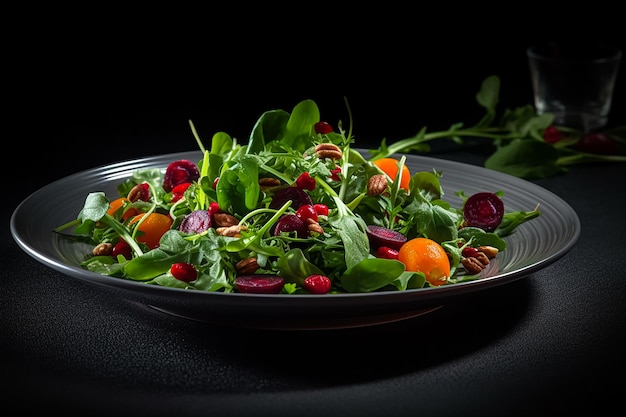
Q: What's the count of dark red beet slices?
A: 7